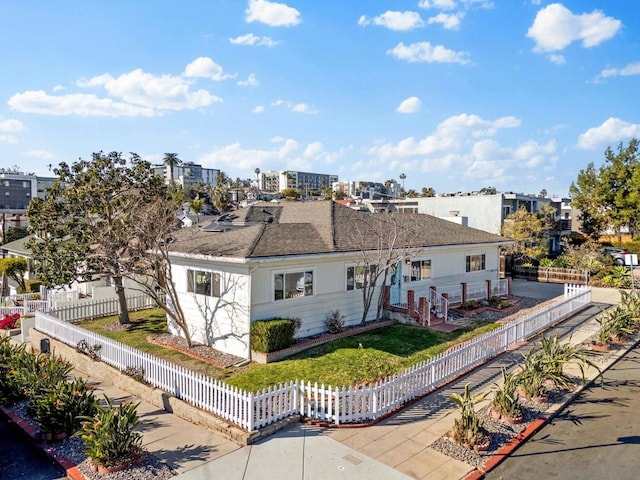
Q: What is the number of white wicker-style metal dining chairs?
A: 0